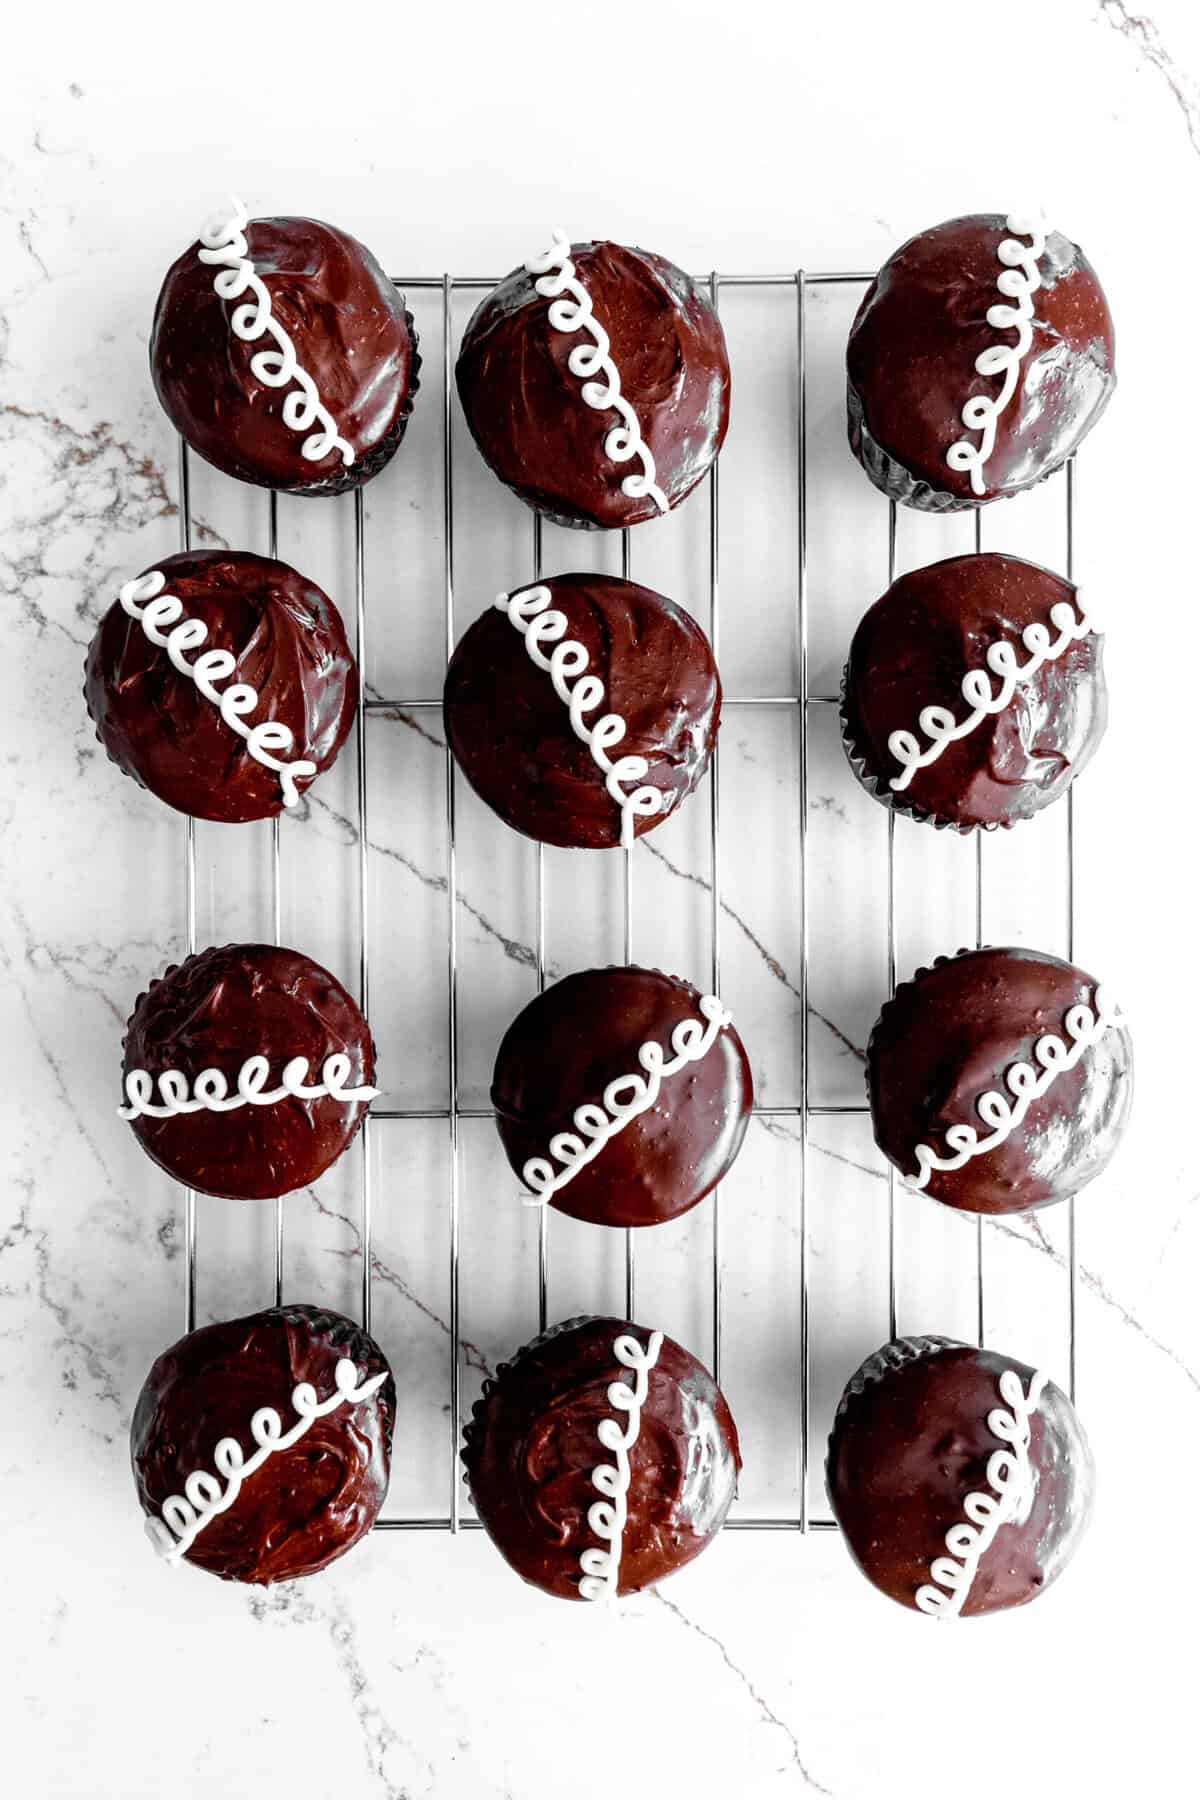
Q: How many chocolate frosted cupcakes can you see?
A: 12